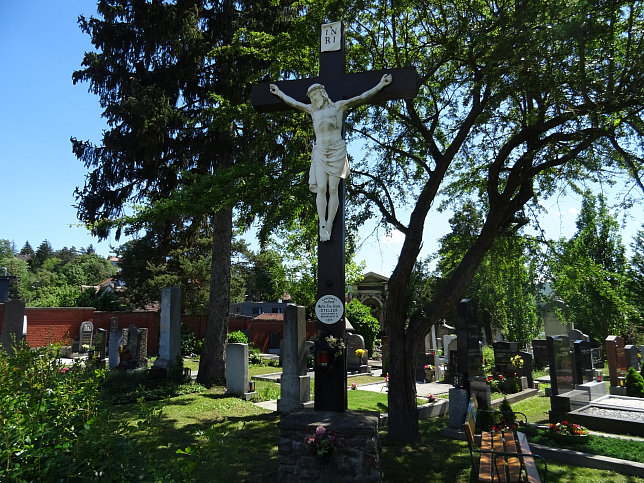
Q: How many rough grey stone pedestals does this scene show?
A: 1